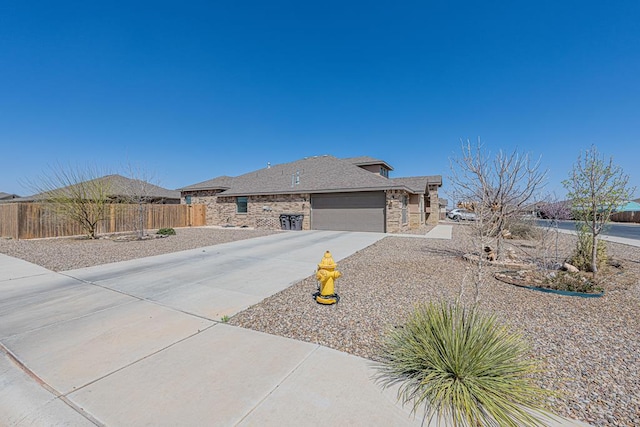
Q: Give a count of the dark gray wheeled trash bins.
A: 2